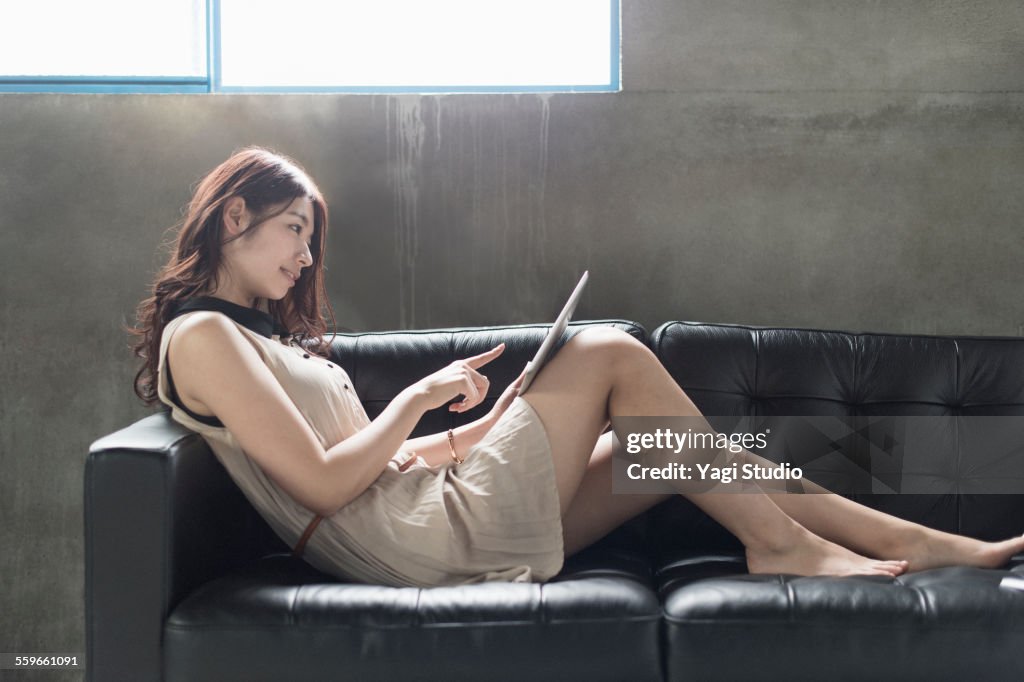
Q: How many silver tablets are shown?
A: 1